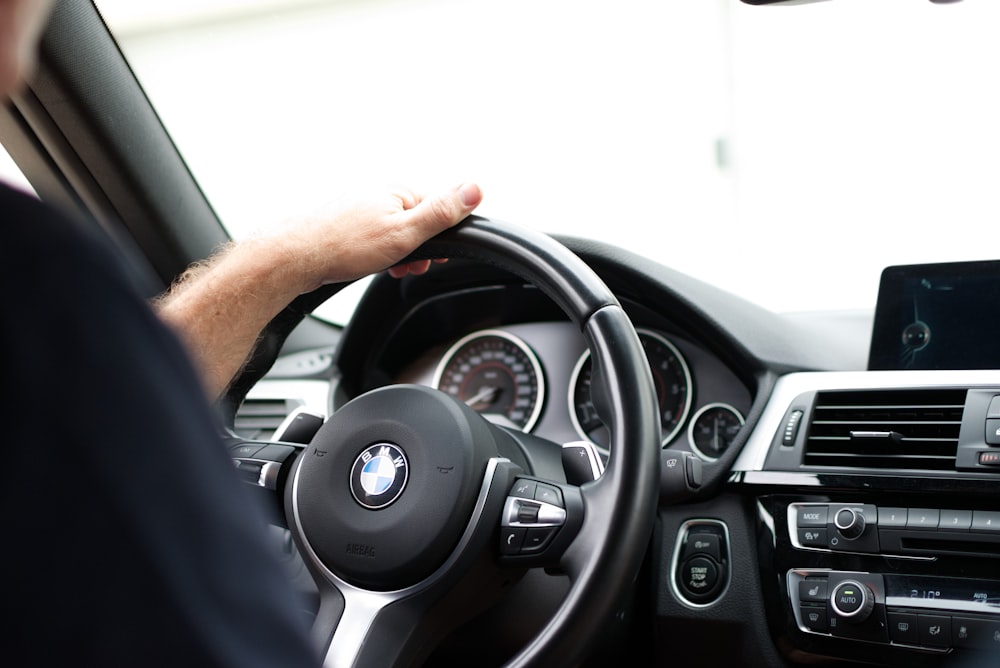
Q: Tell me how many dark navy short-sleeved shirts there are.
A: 1